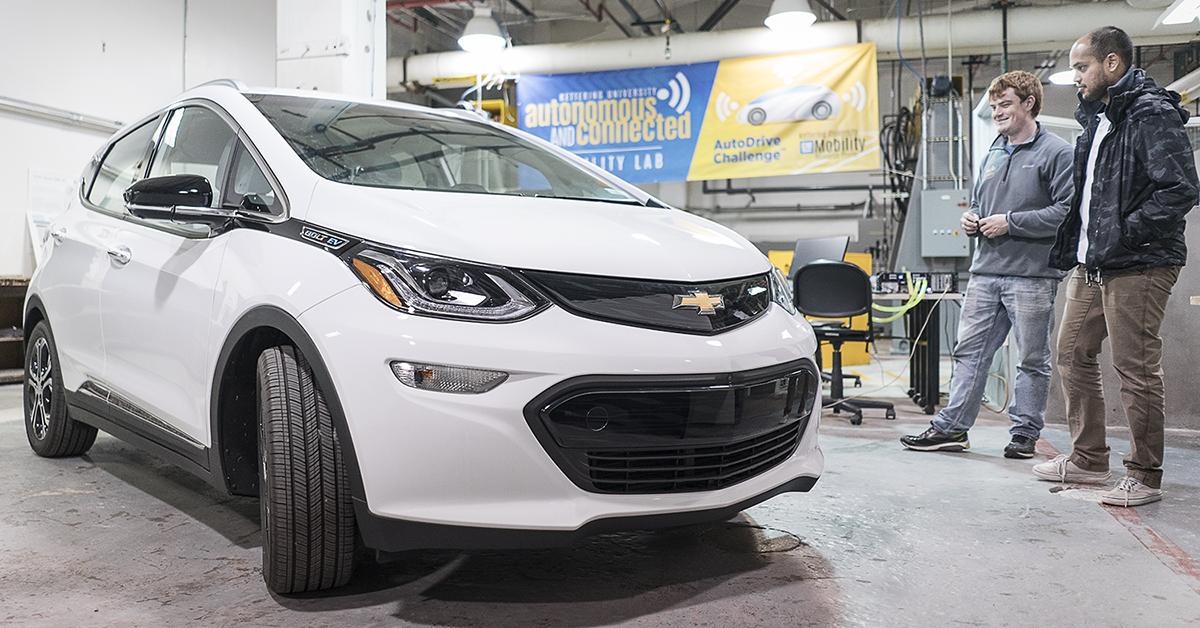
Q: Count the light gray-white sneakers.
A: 2